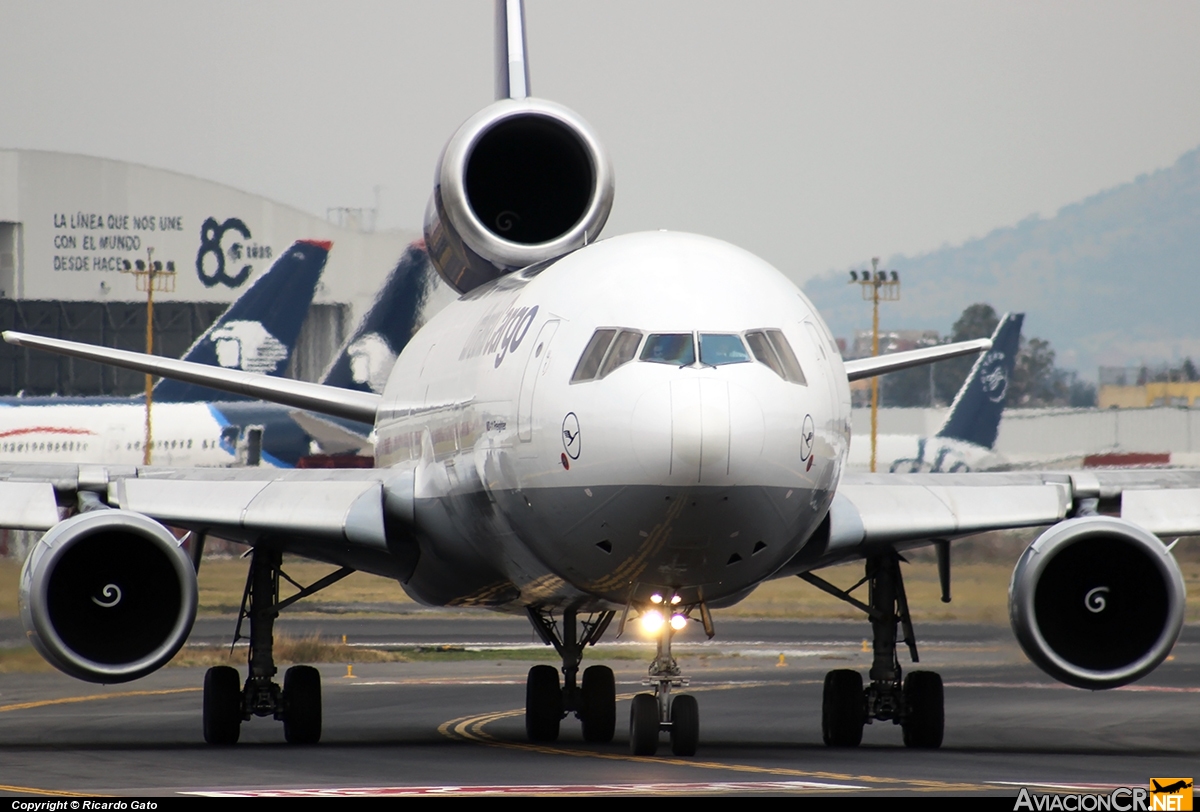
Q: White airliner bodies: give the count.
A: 3